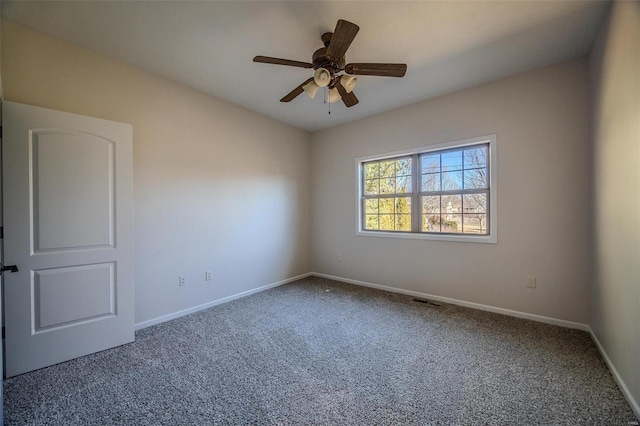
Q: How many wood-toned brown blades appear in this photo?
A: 5